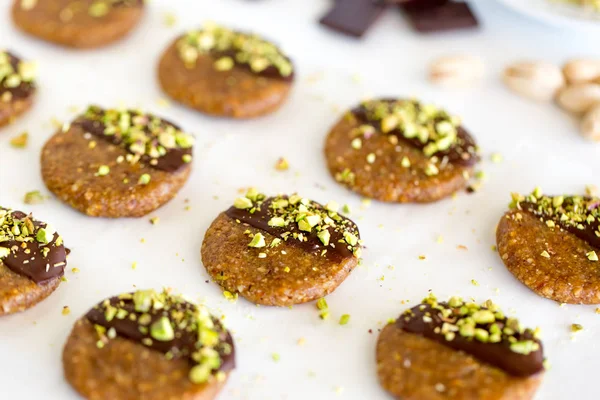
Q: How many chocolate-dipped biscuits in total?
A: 10